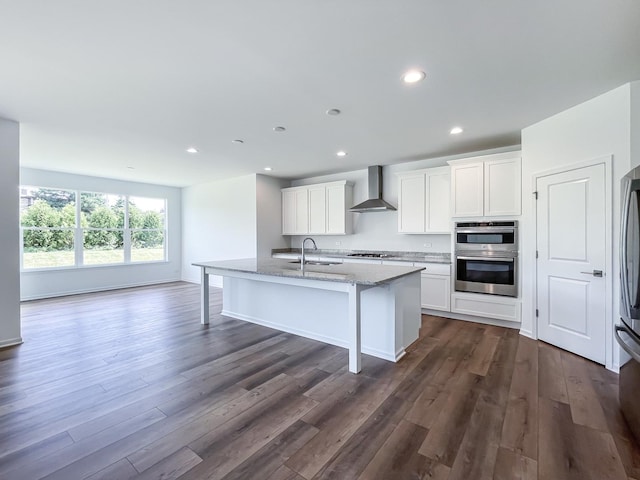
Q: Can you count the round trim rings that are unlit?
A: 3